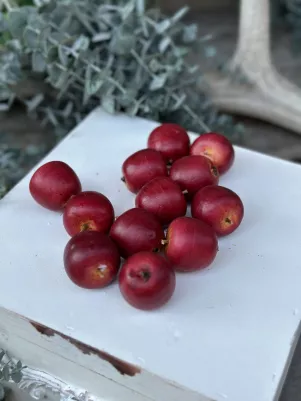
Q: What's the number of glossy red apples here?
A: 12